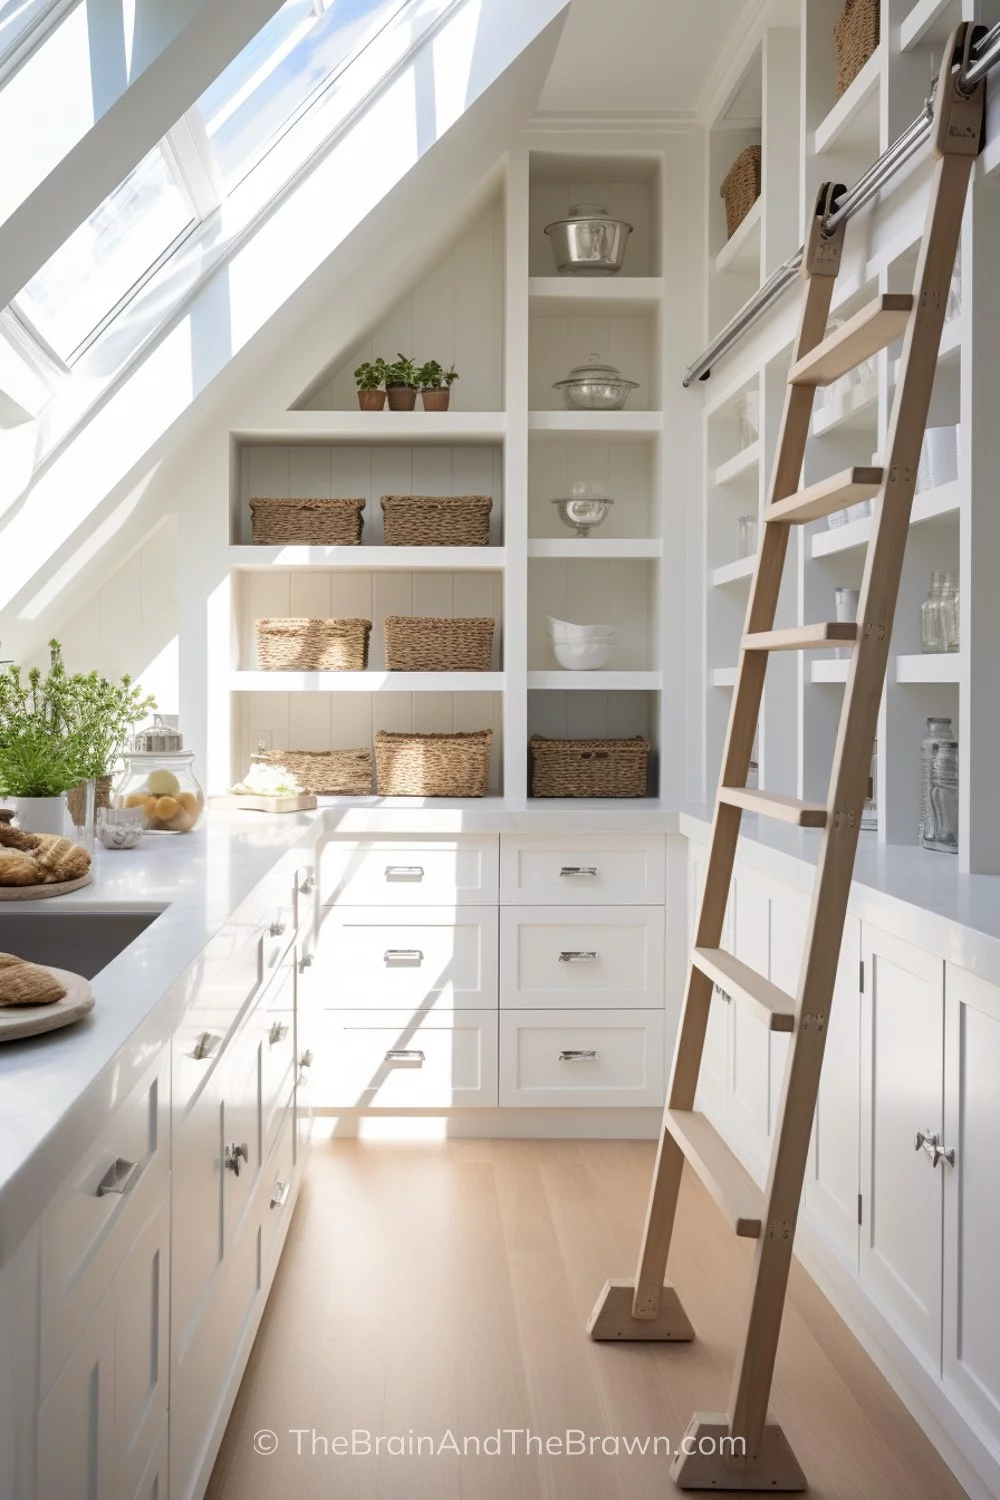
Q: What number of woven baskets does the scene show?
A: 9